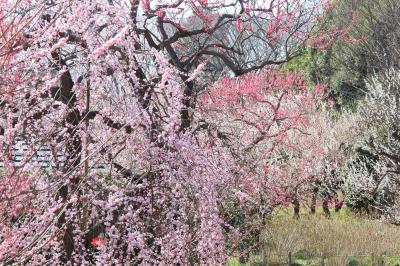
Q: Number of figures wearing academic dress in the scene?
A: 0